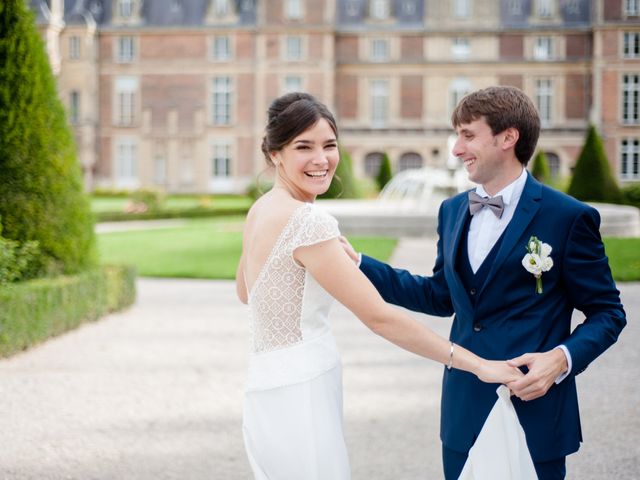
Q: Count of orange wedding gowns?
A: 0